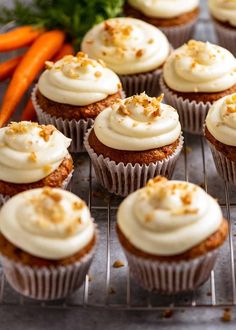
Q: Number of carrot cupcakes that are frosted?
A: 10